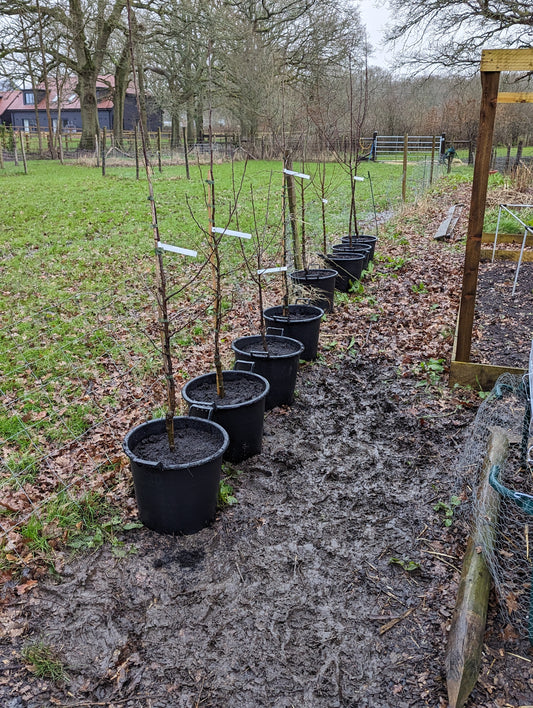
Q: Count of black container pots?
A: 8